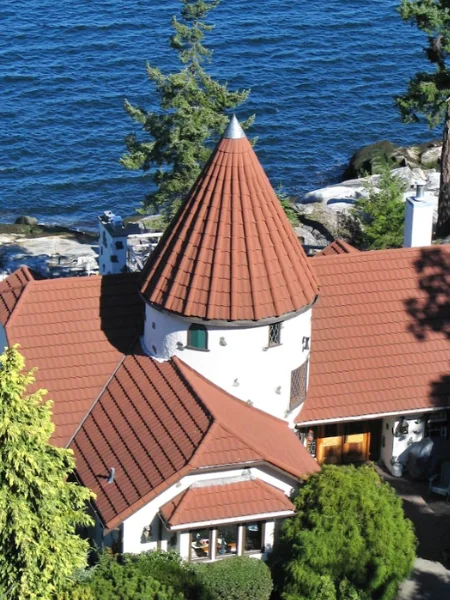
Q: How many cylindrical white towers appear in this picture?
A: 1